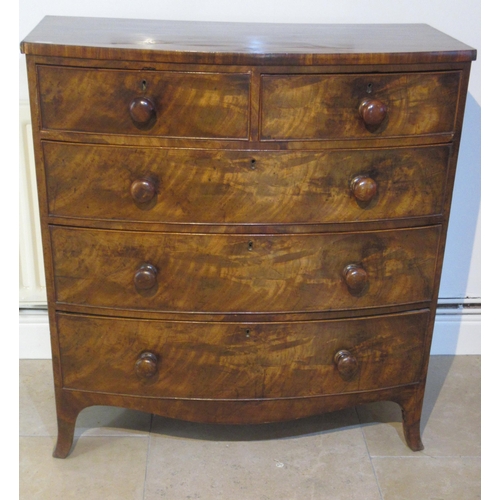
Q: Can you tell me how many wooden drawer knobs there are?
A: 8